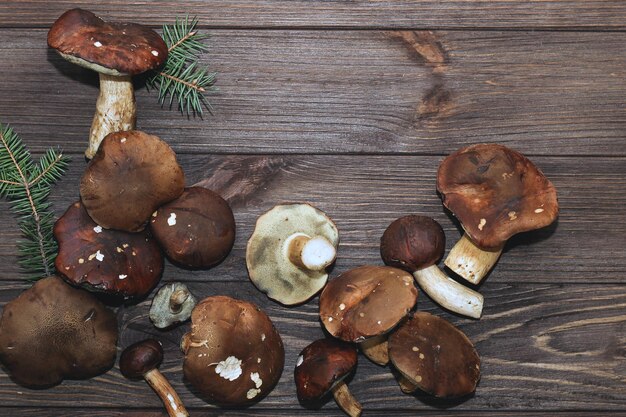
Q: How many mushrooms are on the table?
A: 14